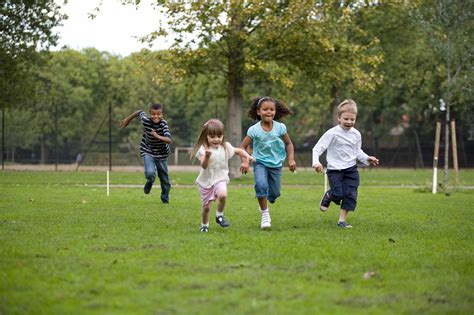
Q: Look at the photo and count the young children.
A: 4